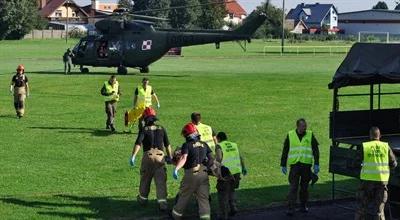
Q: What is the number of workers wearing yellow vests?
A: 6